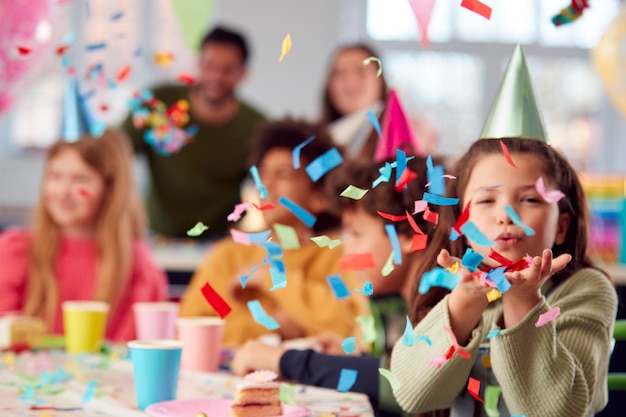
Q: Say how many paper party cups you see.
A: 4